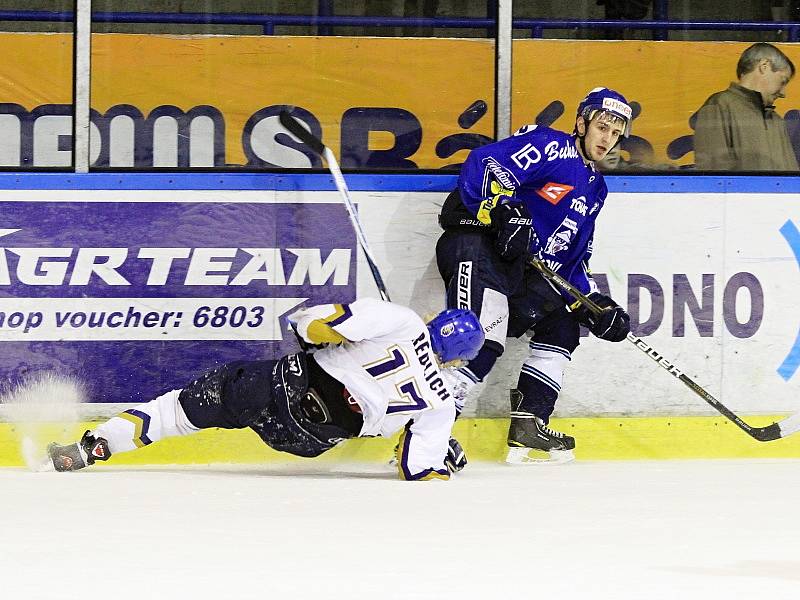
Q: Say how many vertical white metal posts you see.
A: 2